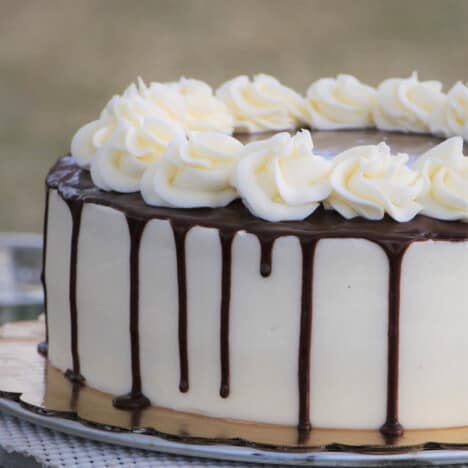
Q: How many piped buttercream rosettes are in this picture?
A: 12